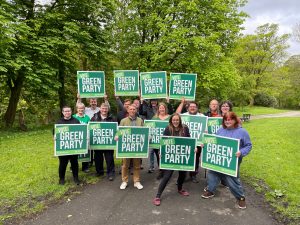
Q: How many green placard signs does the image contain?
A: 13